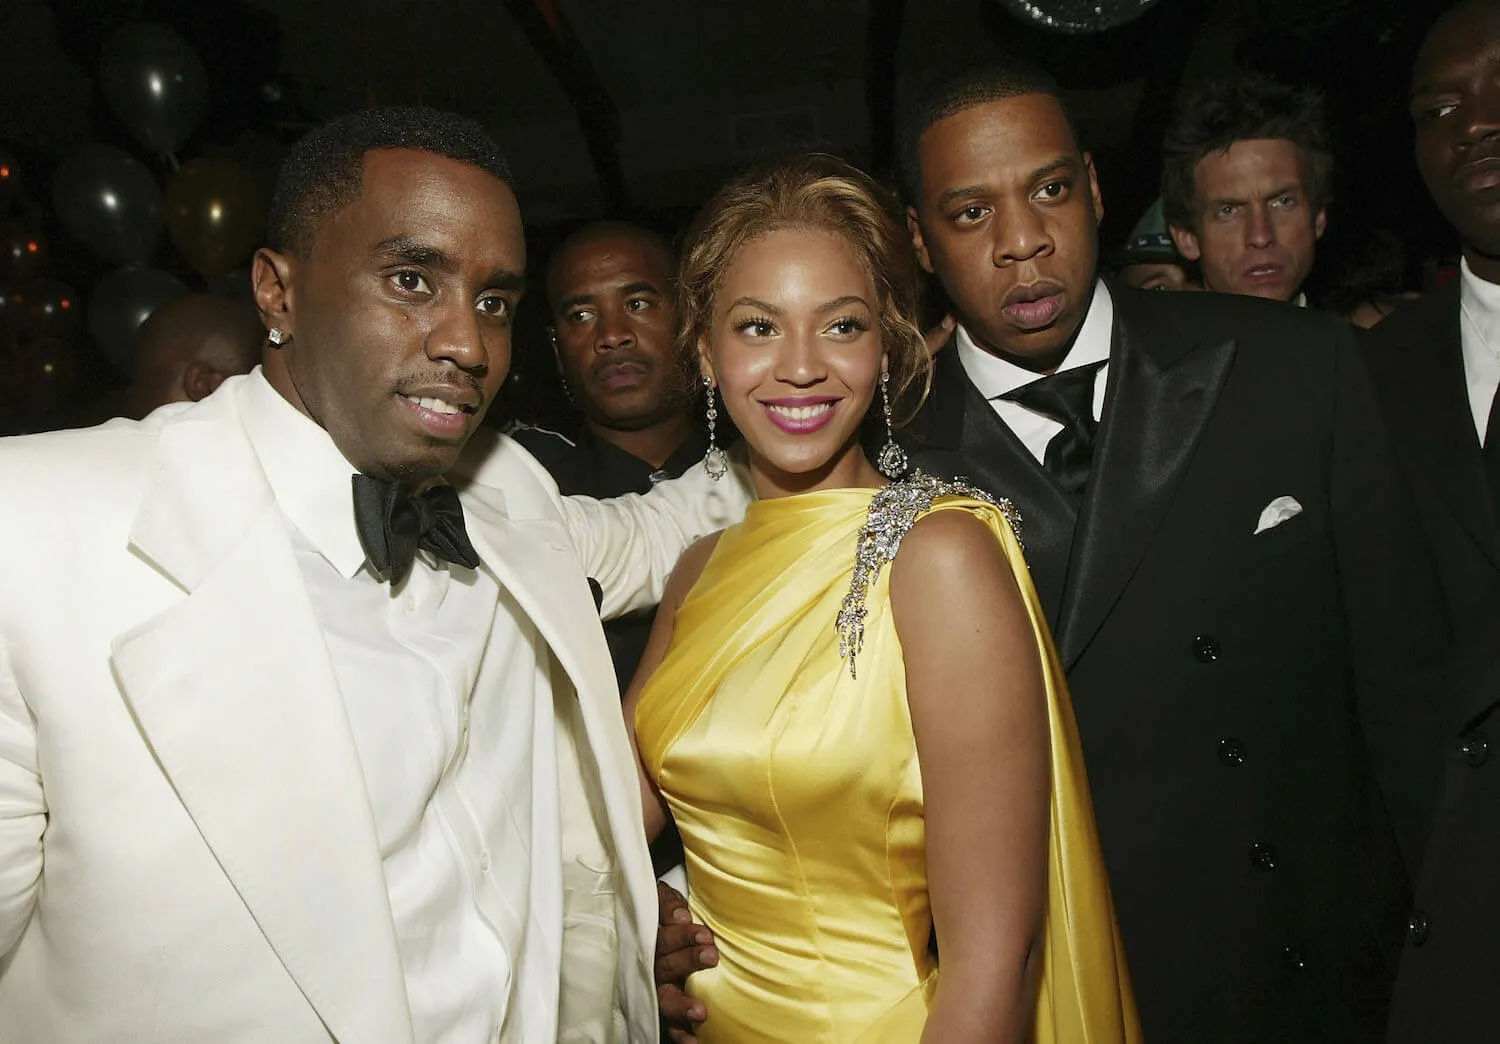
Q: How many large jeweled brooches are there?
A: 1